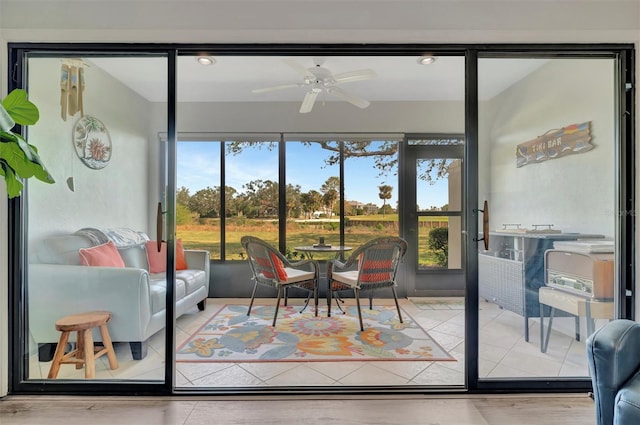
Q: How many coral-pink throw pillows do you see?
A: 2